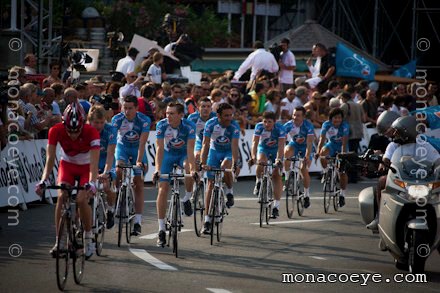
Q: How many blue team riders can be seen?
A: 8